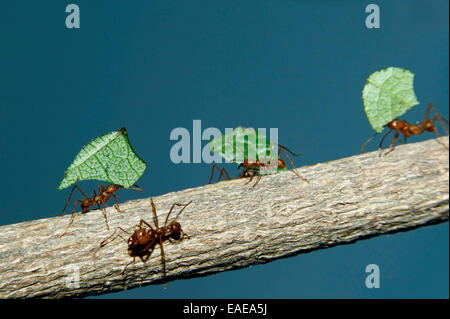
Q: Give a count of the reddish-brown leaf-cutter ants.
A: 4